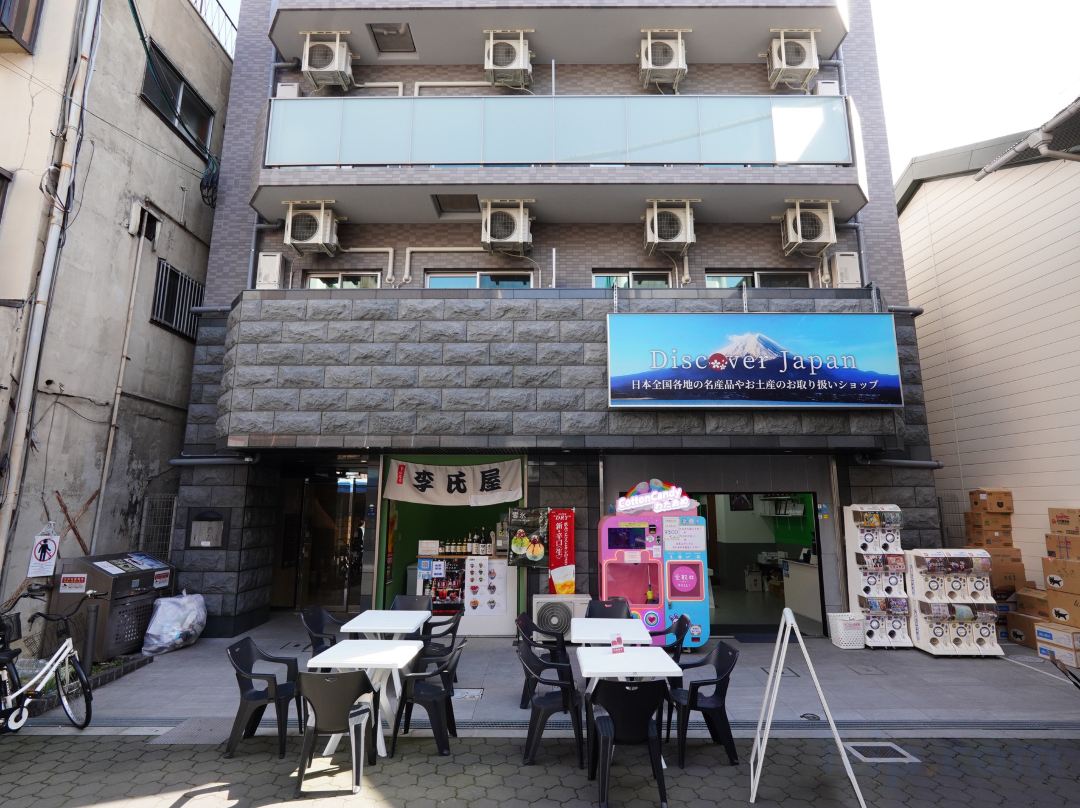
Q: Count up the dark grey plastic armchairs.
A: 12